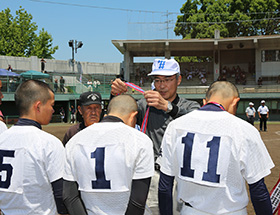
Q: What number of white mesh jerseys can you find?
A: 3